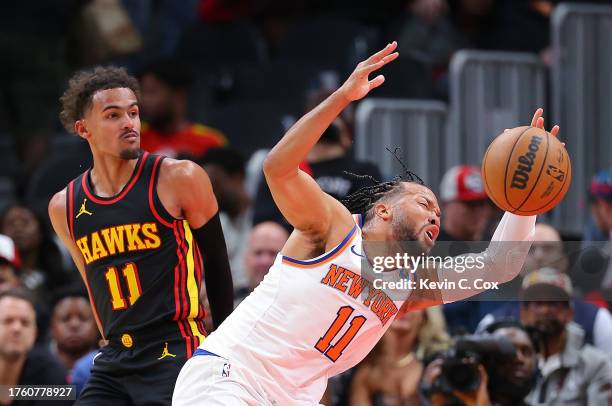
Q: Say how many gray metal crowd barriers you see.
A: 3